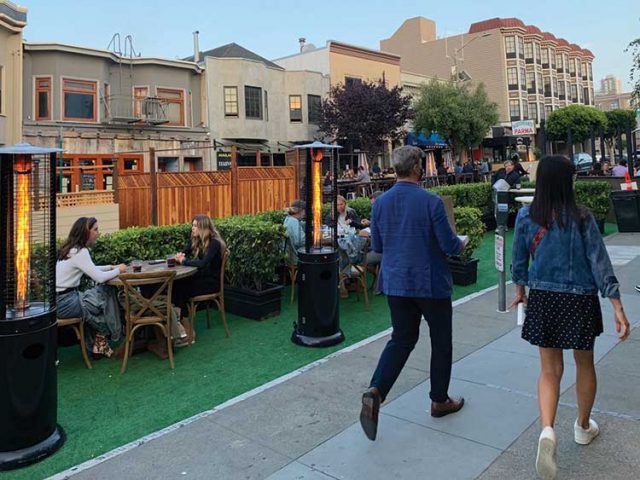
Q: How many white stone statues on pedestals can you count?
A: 0